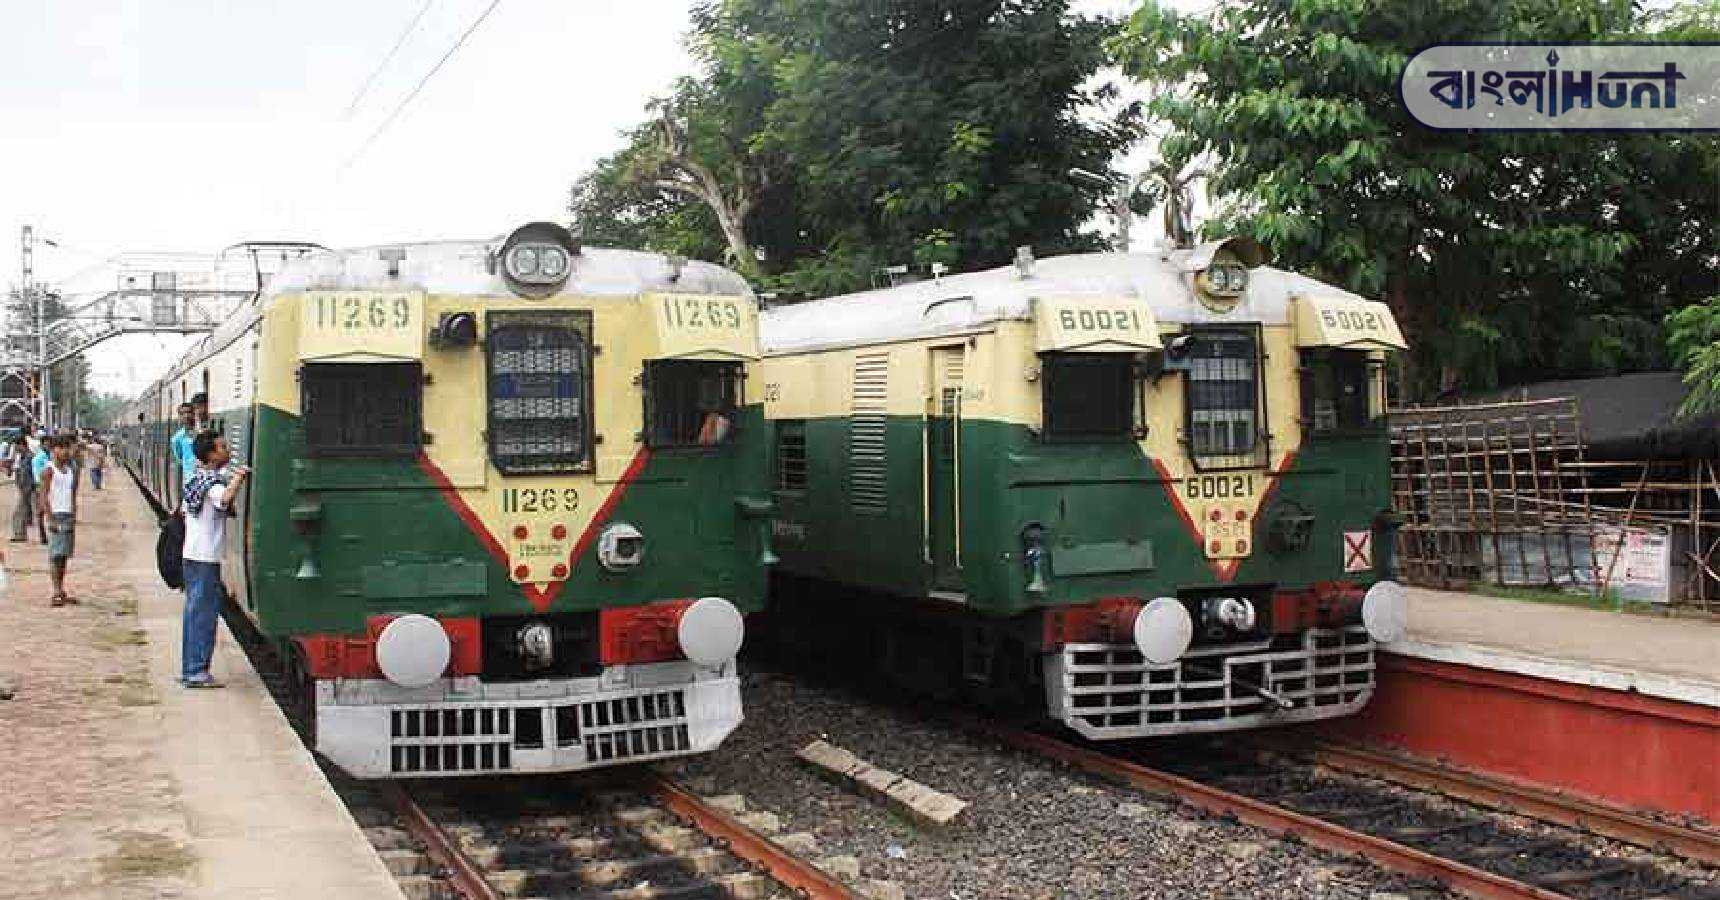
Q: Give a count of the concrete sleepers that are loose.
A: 1